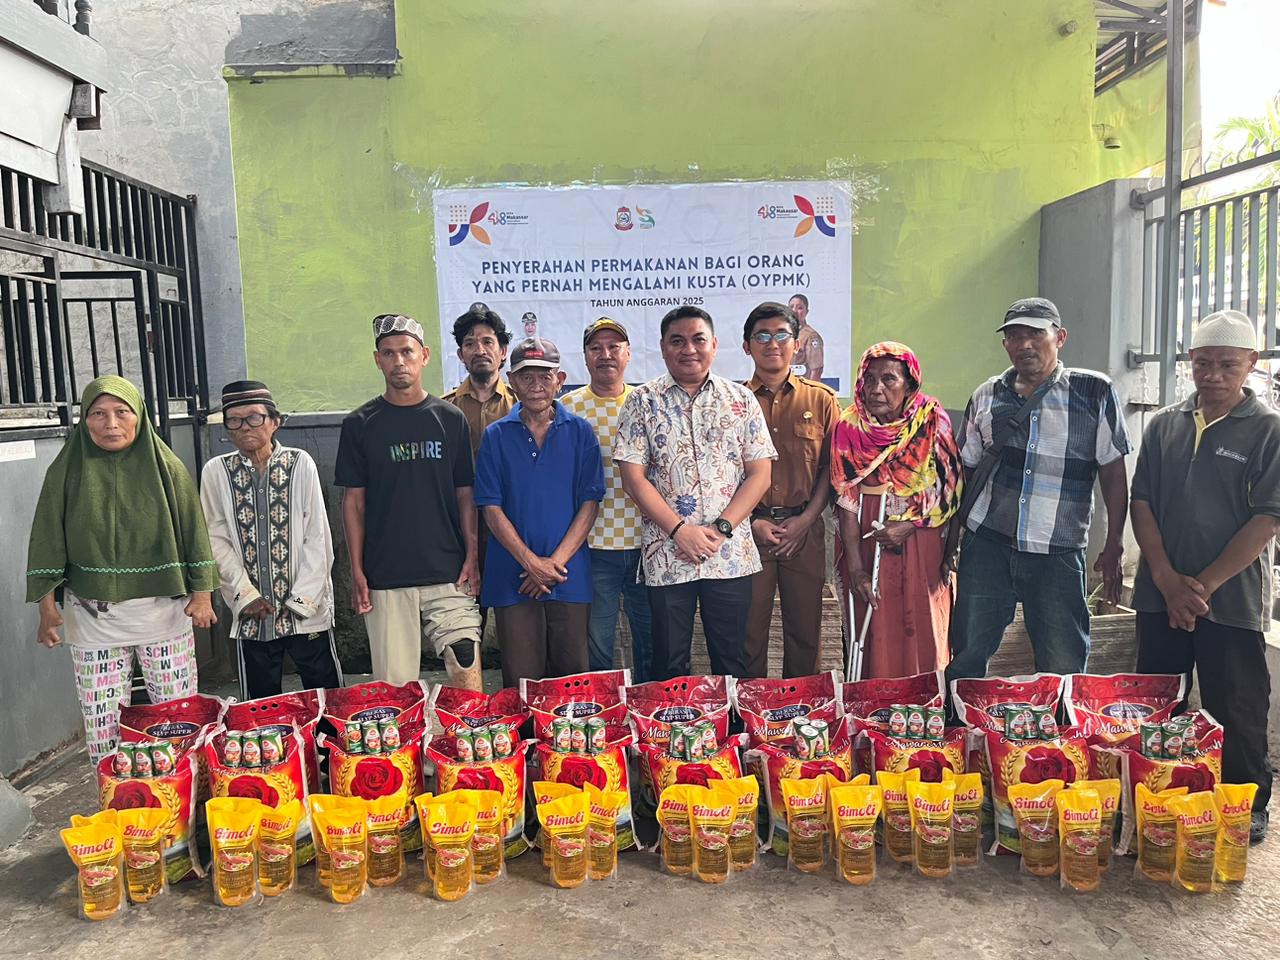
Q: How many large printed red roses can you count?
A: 10